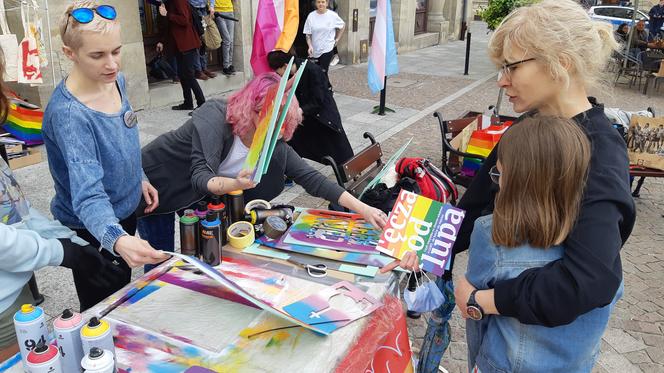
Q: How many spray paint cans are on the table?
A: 11